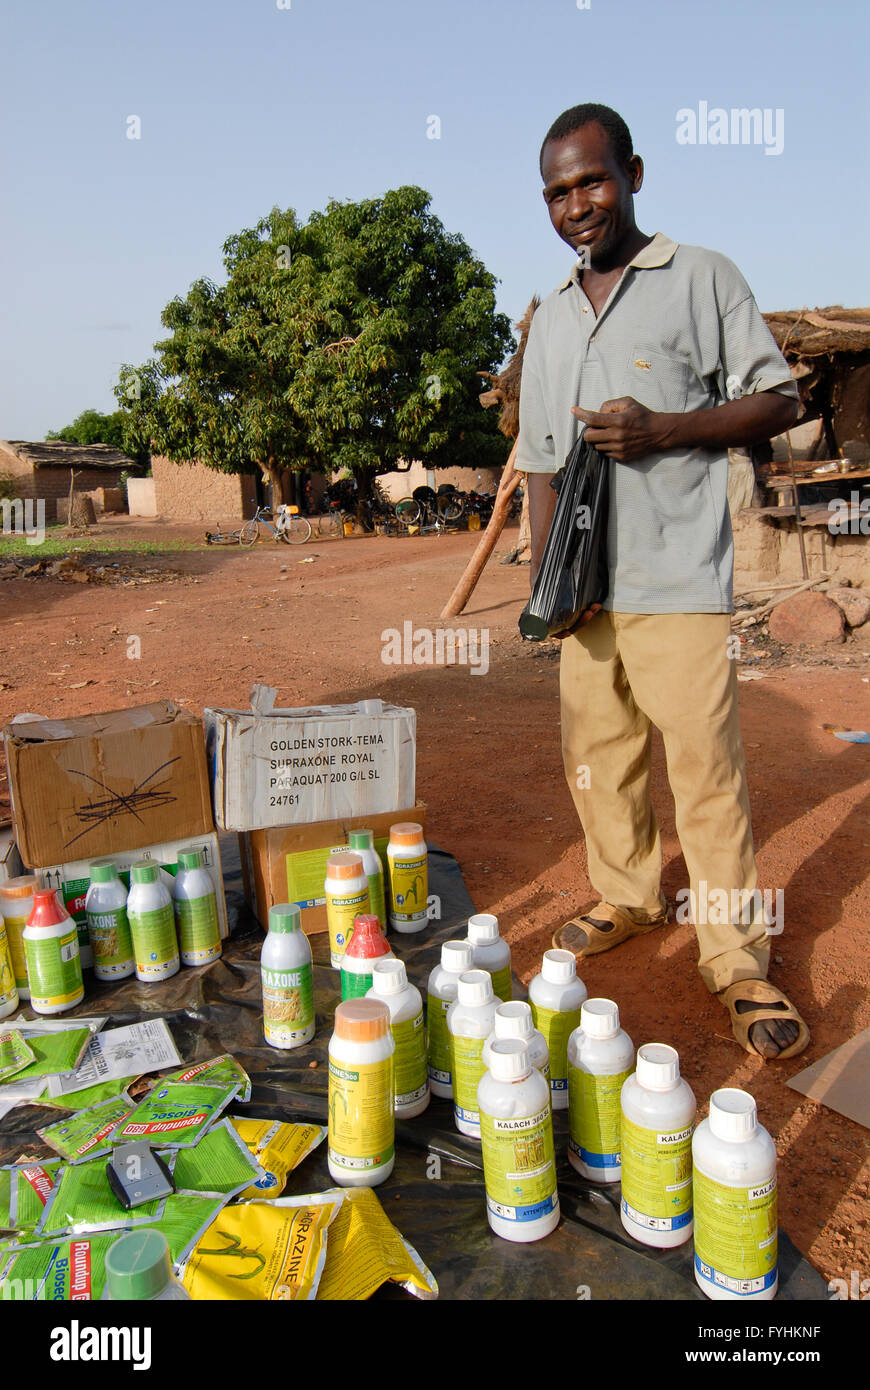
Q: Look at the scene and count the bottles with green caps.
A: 6